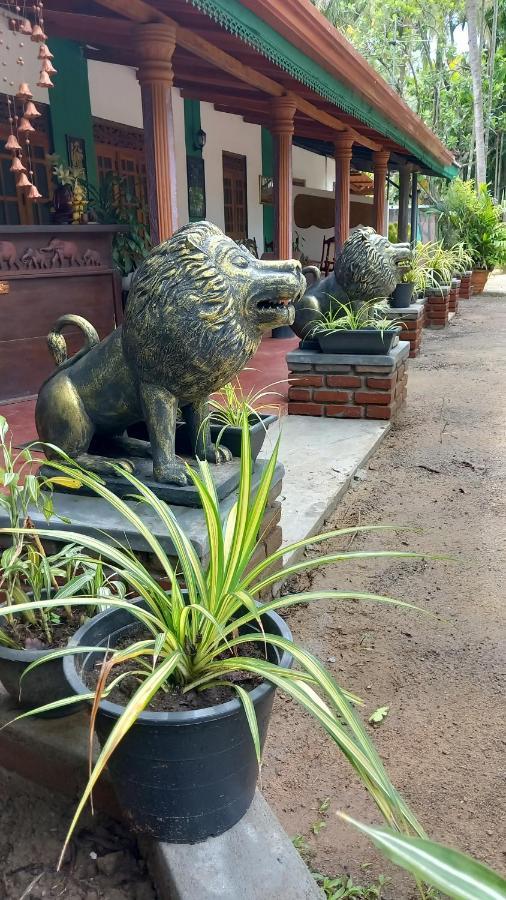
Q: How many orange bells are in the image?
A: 12